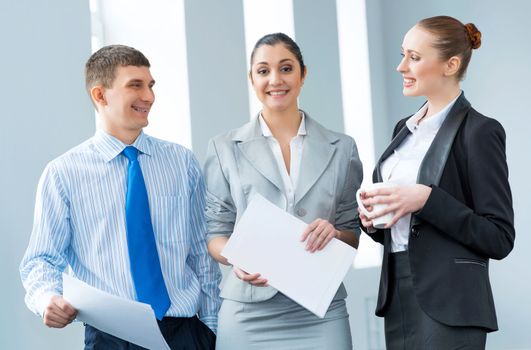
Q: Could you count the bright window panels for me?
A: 3